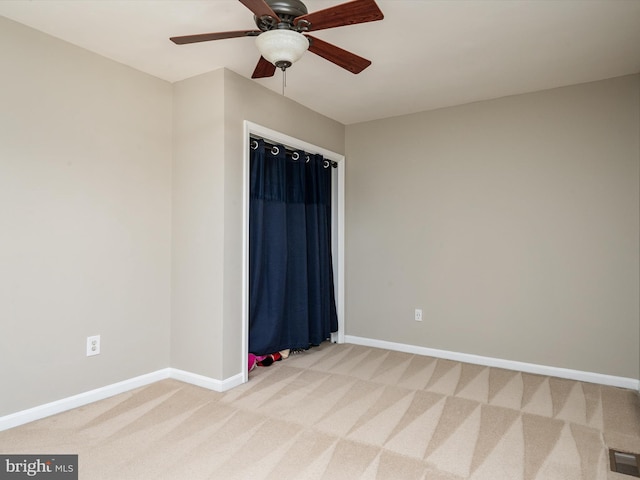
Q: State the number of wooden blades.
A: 5